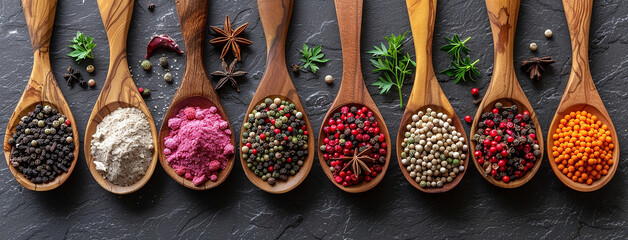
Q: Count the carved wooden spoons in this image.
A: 8